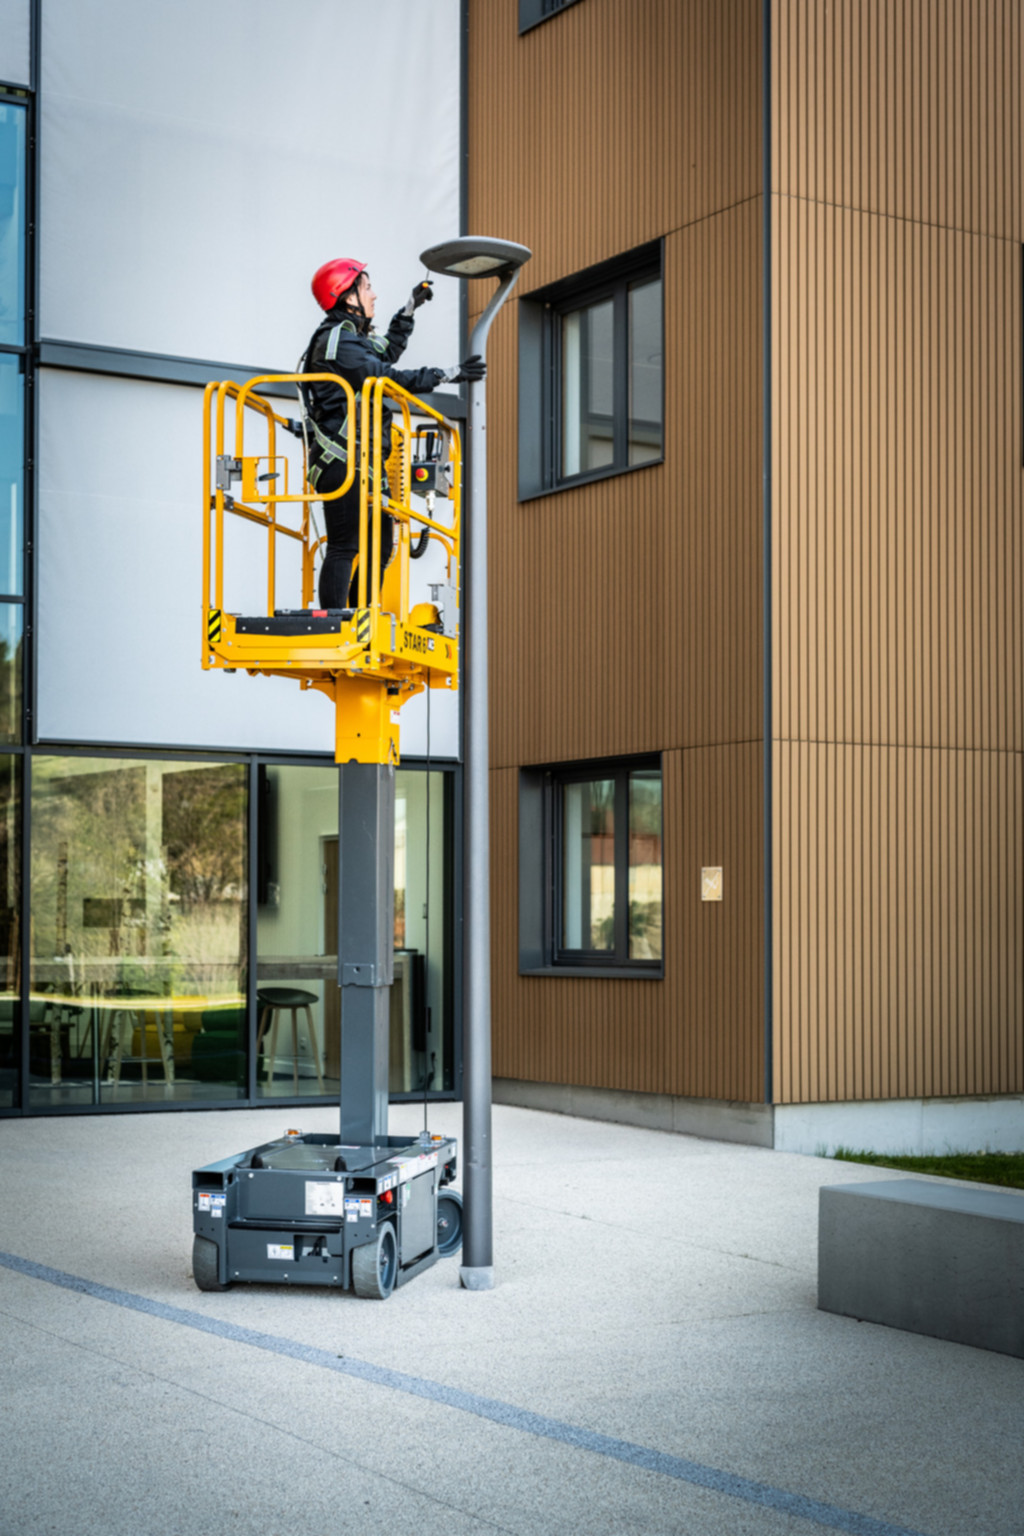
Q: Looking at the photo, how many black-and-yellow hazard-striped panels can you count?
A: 2